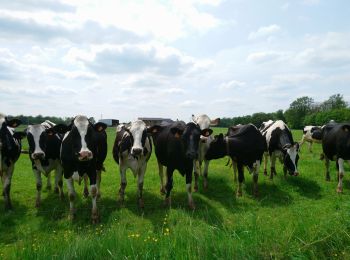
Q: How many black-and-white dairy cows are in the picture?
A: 10